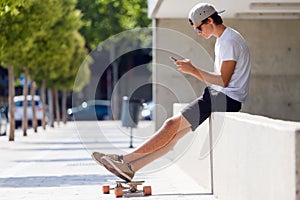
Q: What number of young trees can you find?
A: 7